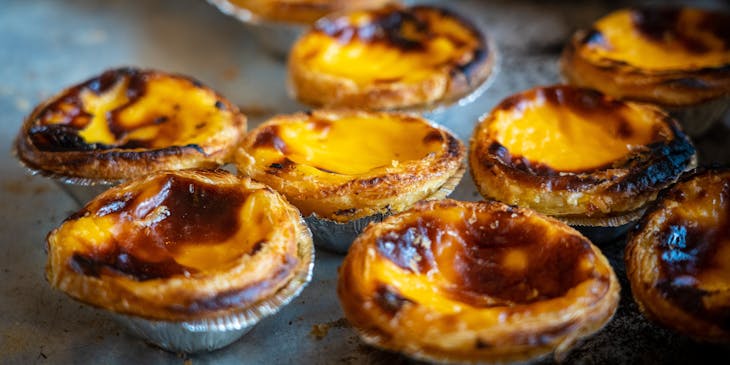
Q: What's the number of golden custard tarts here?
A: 9